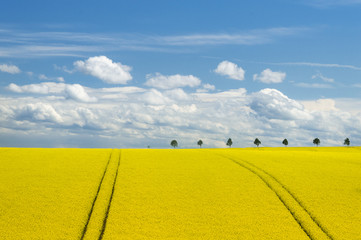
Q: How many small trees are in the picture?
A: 7